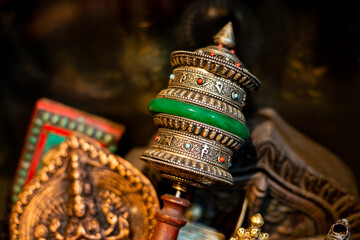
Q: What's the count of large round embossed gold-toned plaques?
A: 1